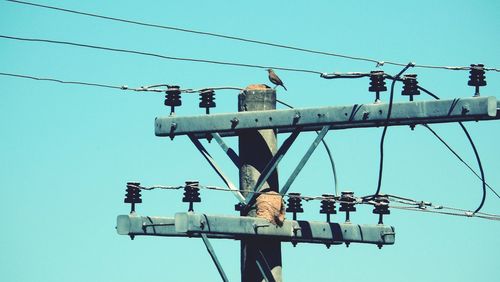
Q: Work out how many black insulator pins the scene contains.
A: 11